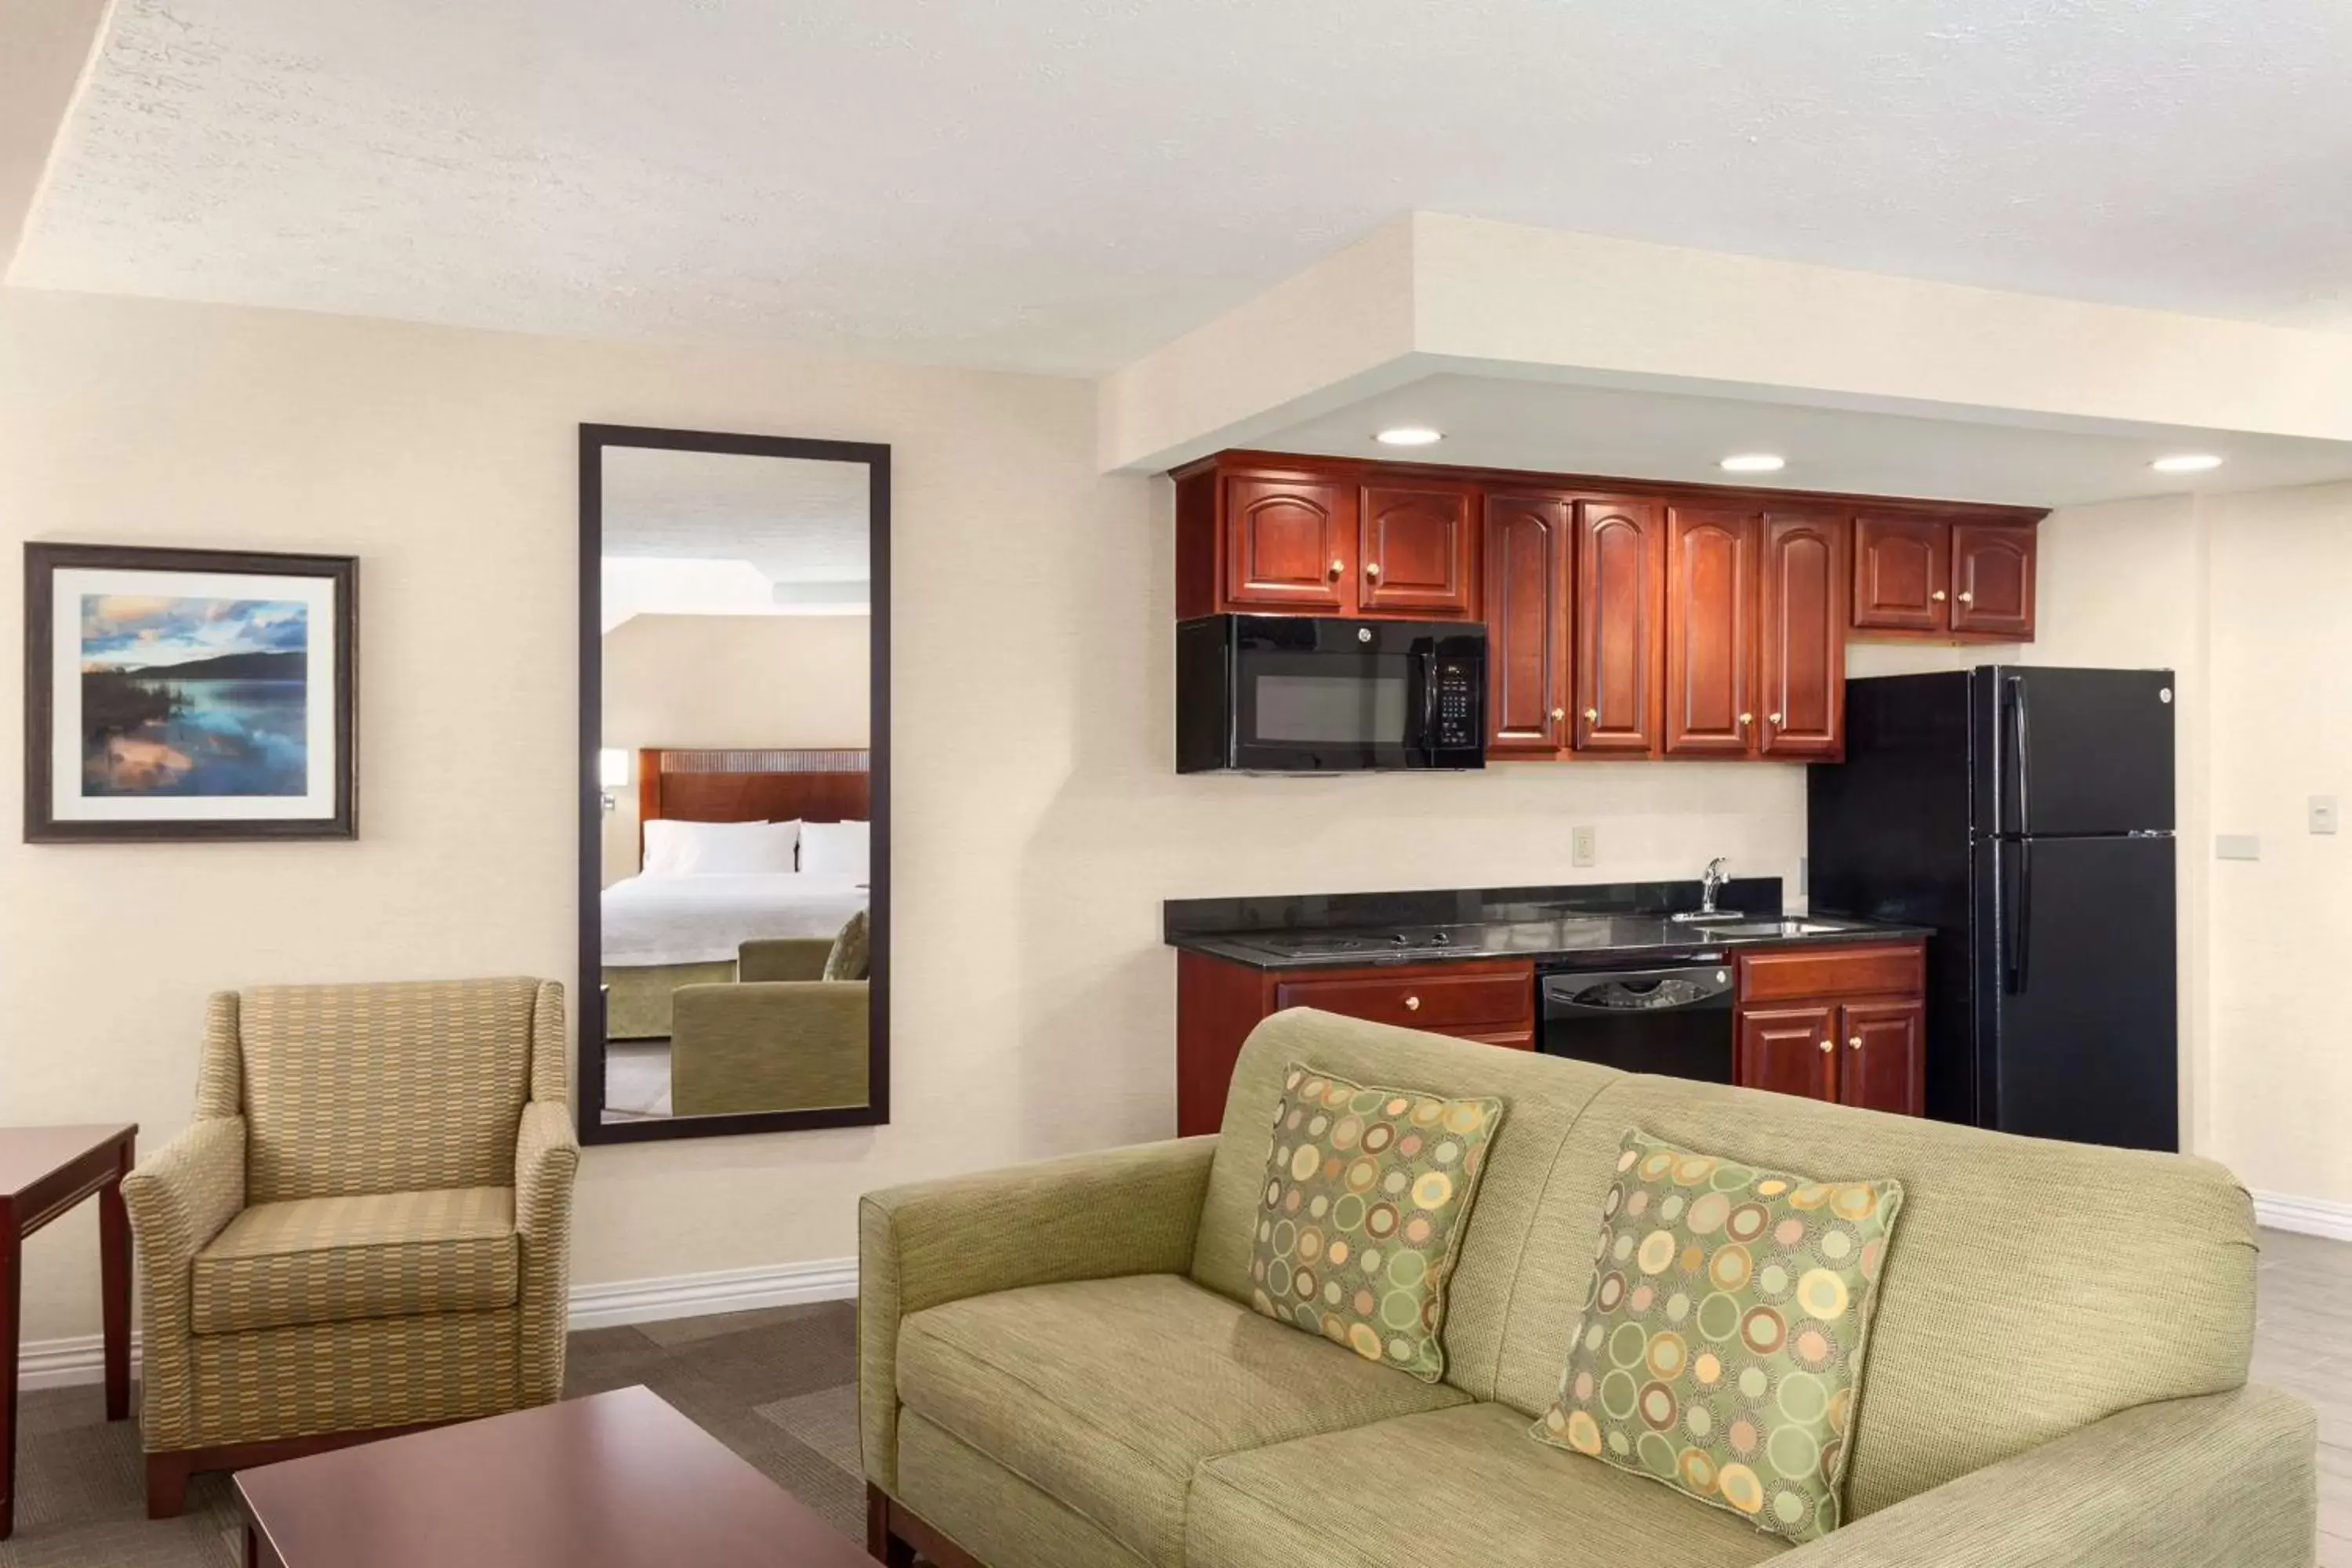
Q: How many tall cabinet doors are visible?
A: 4